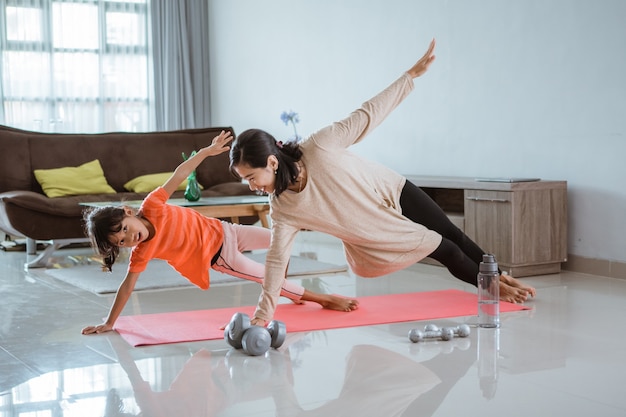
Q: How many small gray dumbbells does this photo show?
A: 2